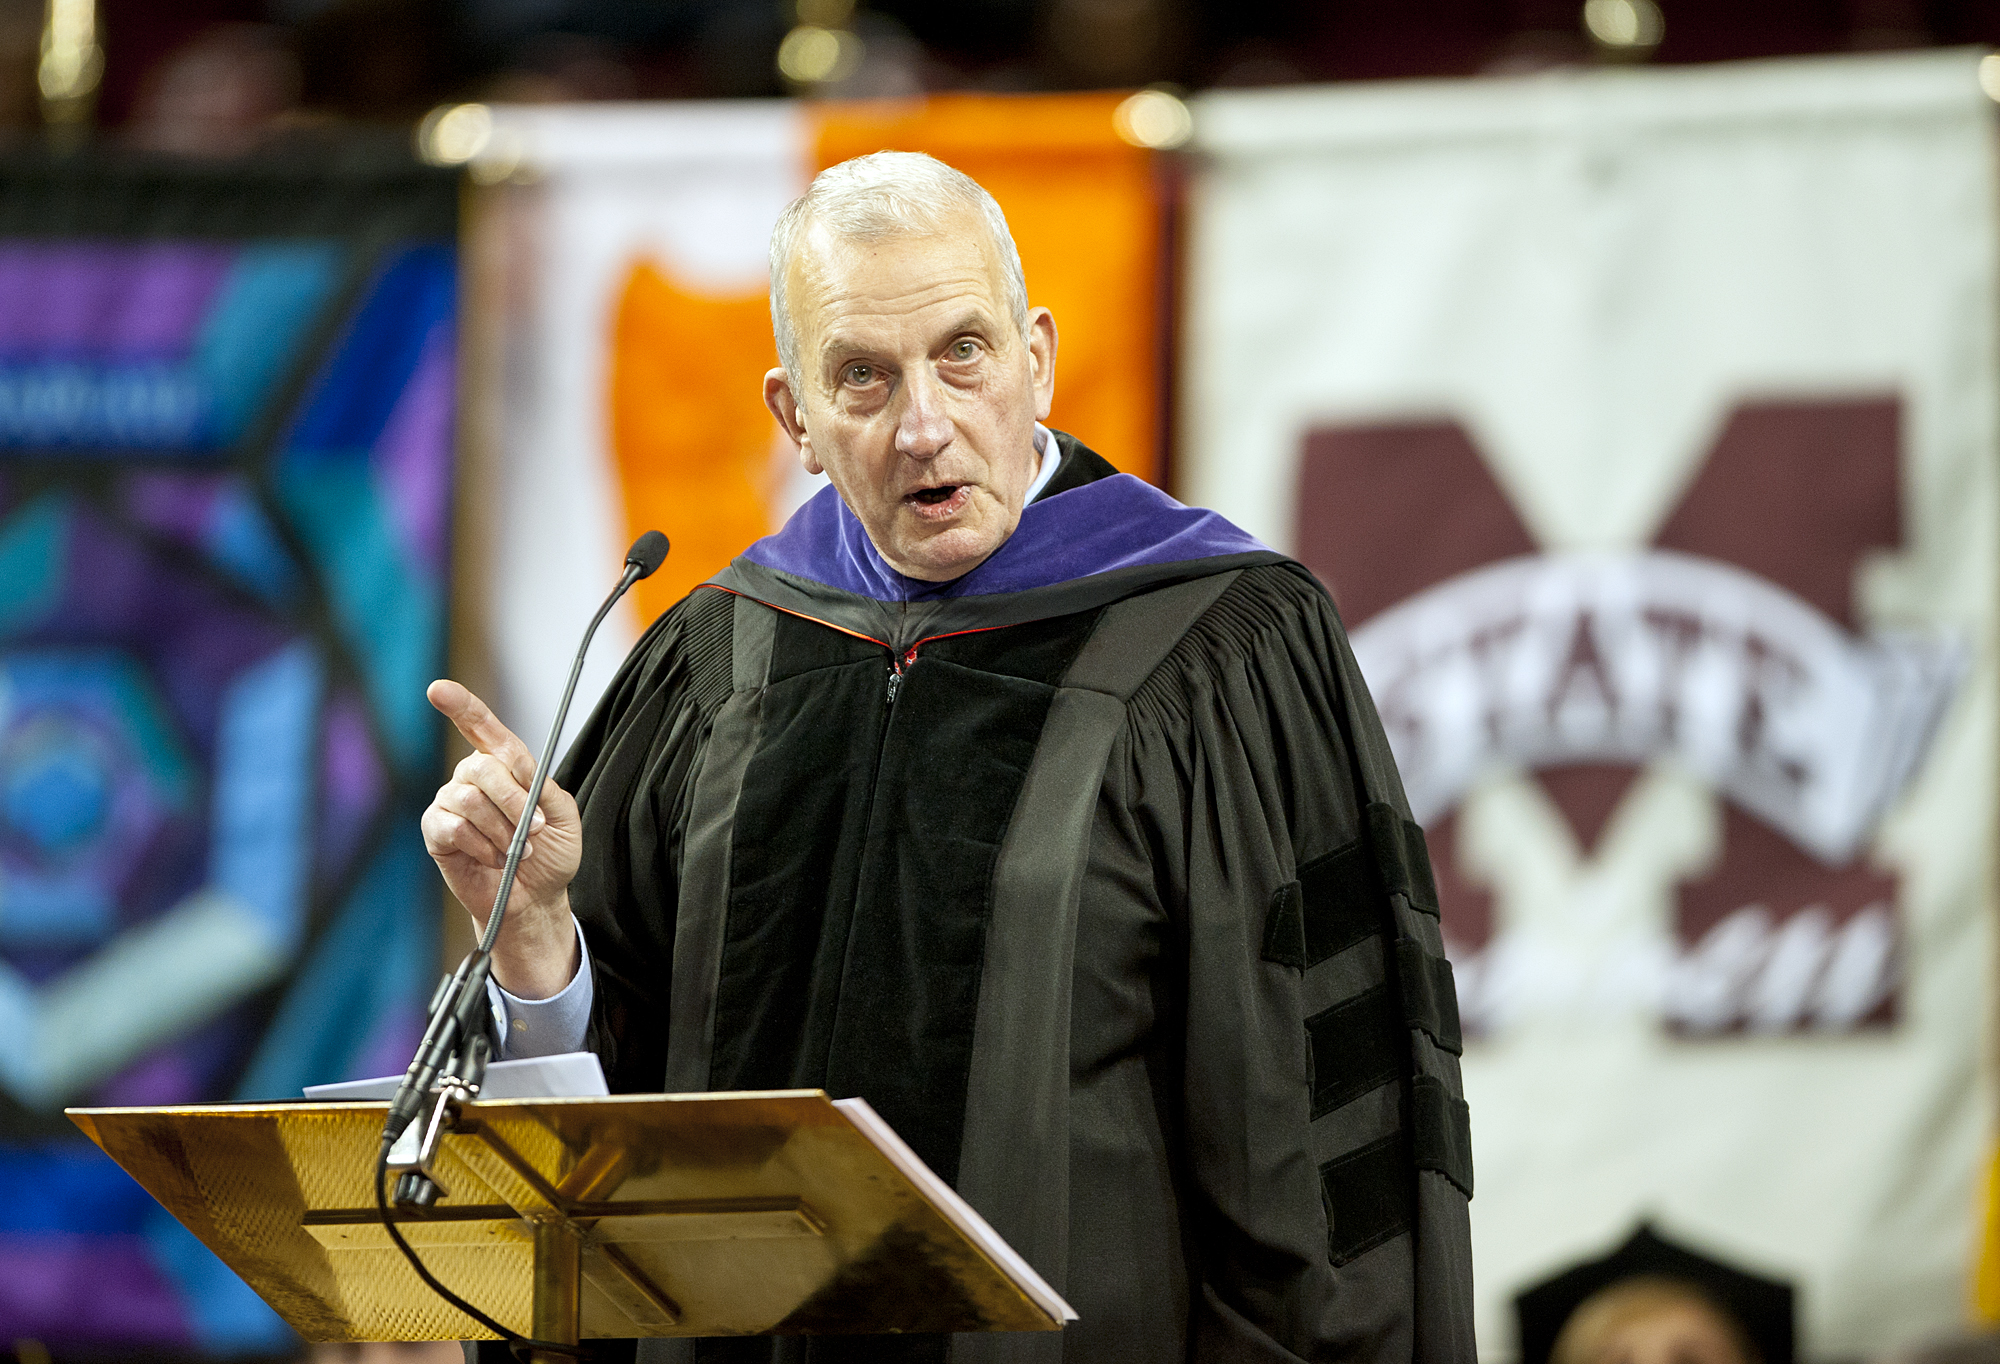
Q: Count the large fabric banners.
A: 3